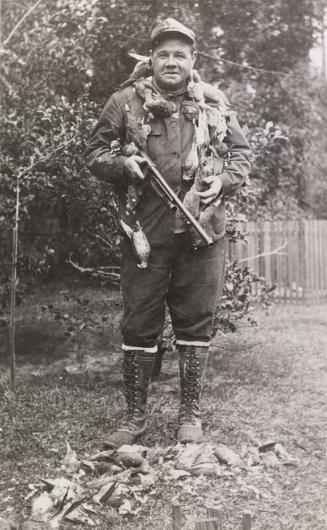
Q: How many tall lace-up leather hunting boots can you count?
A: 2